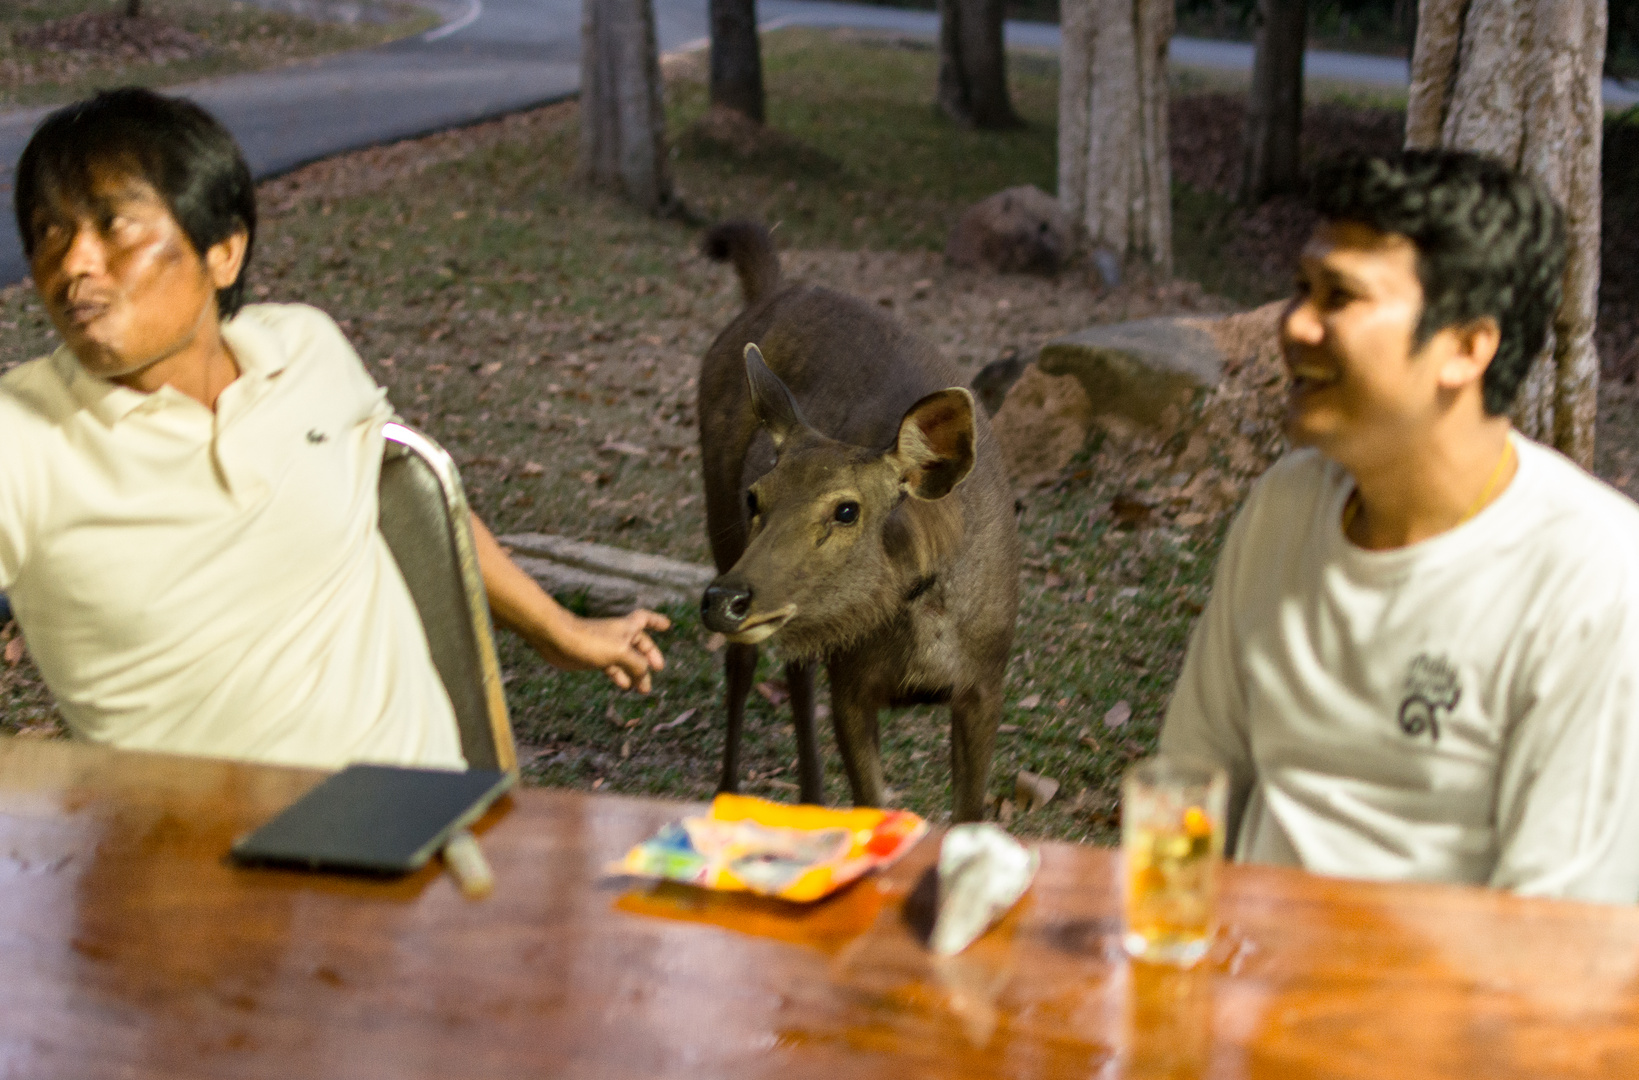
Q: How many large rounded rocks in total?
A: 2